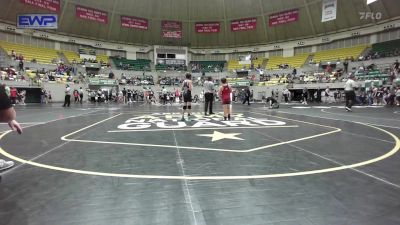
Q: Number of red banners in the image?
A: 7